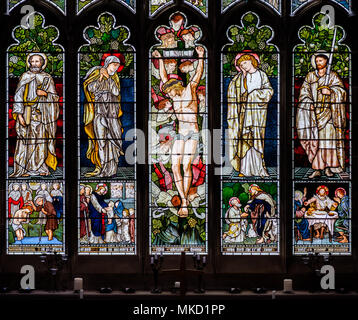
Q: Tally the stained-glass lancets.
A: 5